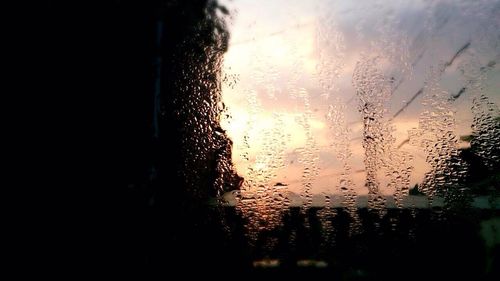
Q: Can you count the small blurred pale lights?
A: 2